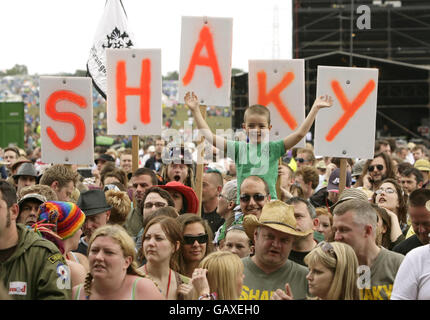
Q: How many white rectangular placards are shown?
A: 5